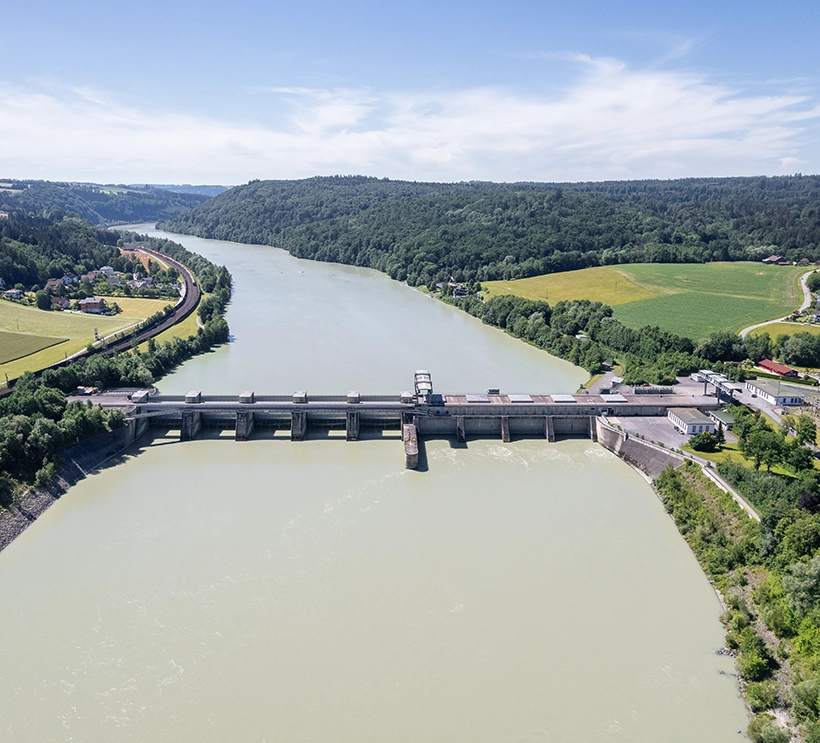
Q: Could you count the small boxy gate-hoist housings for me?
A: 6